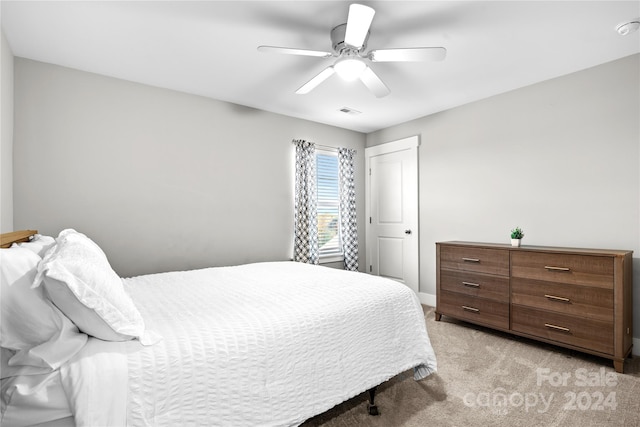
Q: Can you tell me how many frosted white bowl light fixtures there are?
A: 1